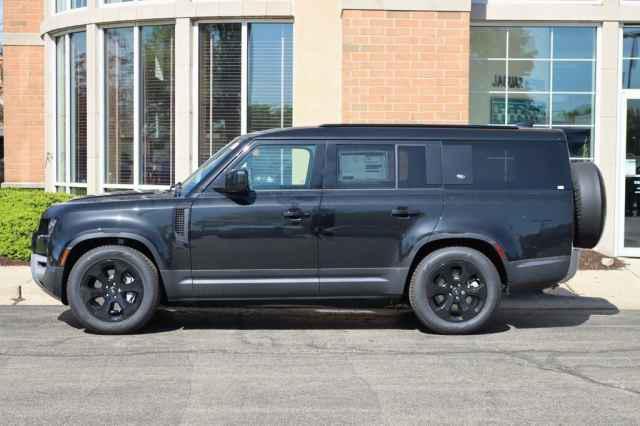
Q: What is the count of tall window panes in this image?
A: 6